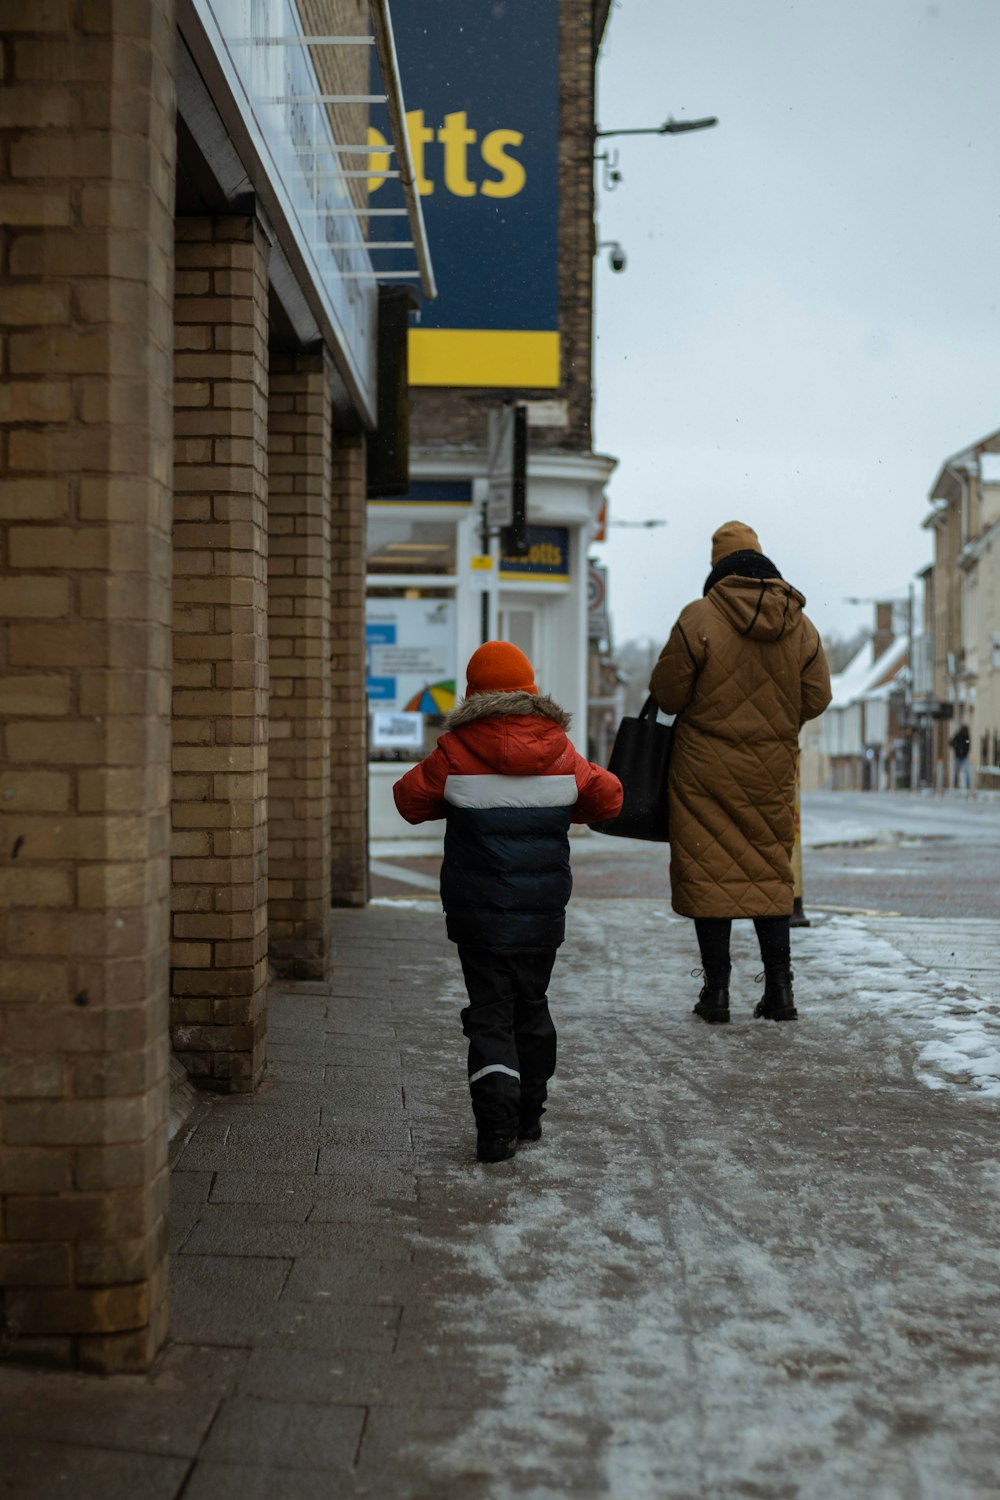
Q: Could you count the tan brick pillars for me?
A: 4